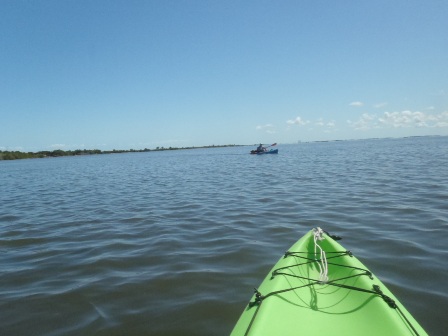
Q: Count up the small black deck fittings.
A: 6